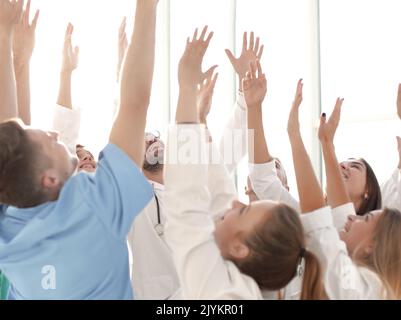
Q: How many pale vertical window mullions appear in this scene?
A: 3